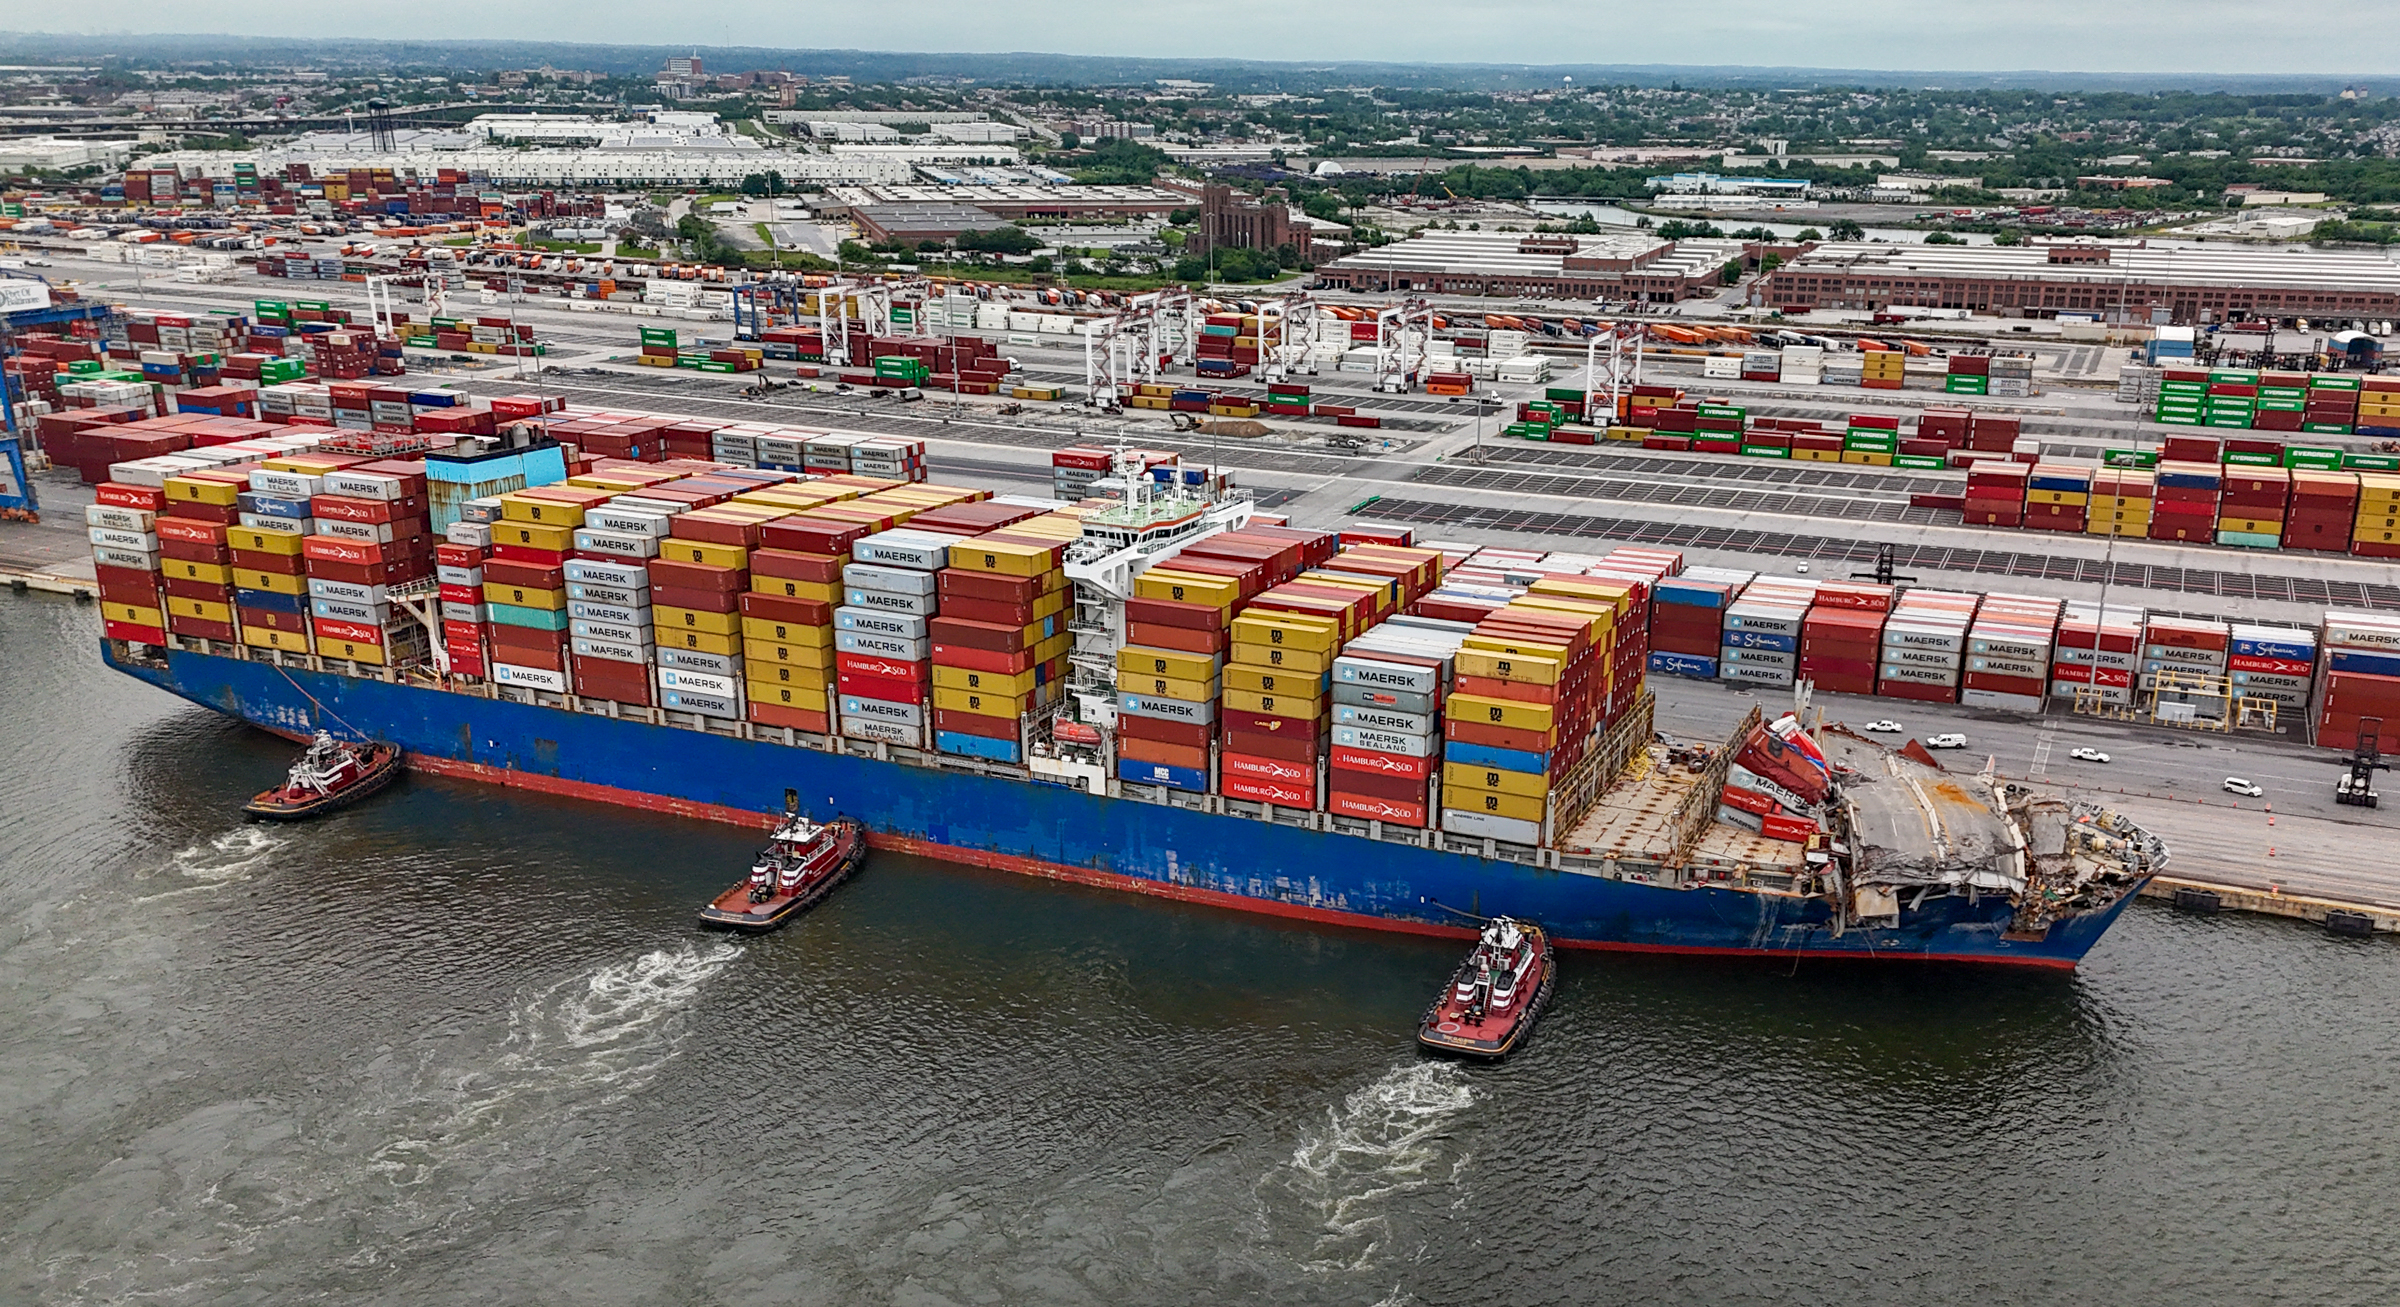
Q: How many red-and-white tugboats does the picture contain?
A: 3